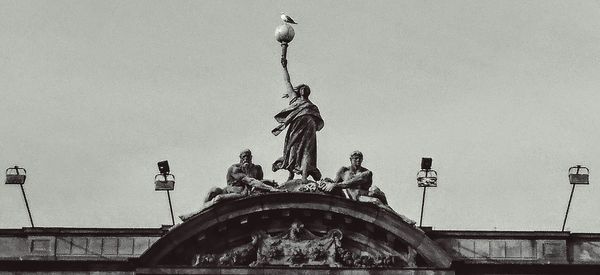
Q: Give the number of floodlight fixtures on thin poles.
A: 4